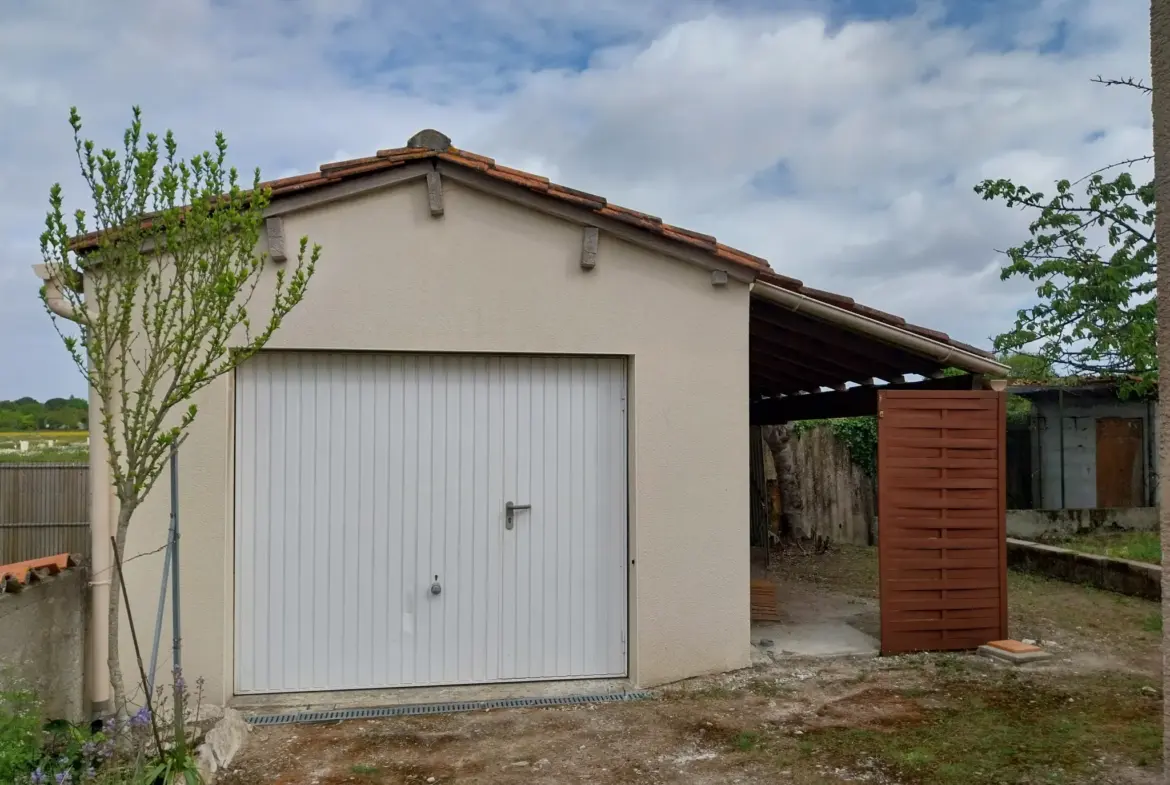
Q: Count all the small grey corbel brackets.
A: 4